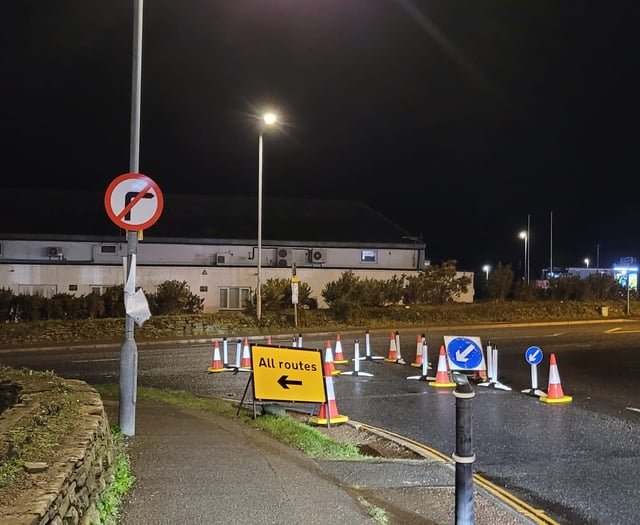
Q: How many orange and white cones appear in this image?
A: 11